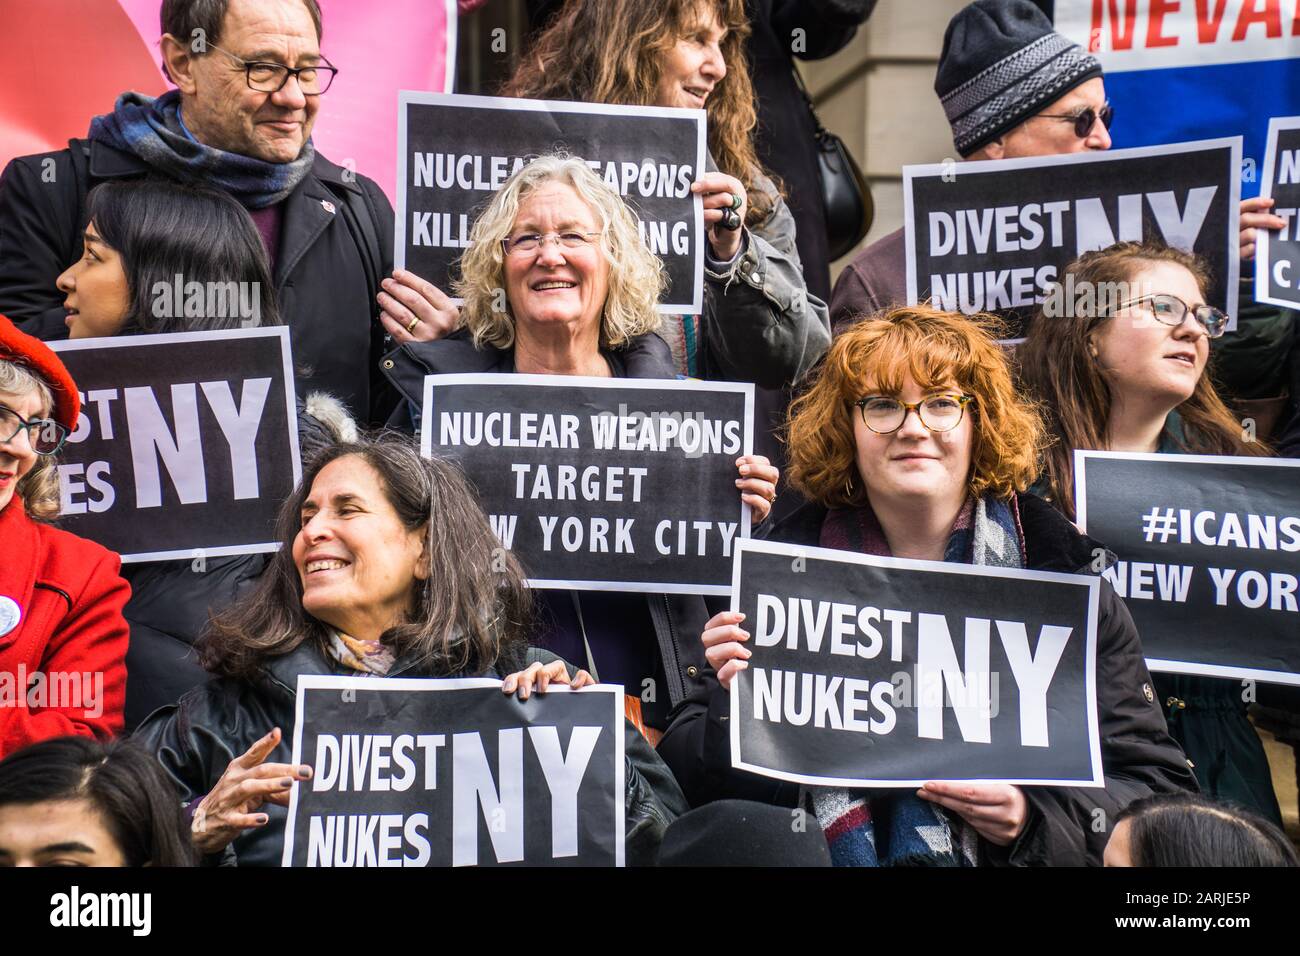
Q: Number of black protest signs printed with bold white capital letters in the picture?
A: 8